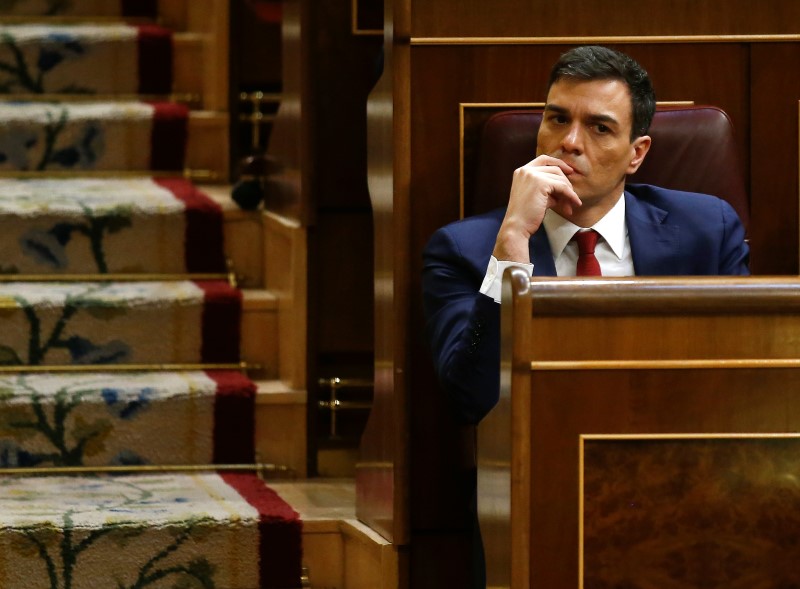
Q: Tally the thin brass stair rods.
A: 6